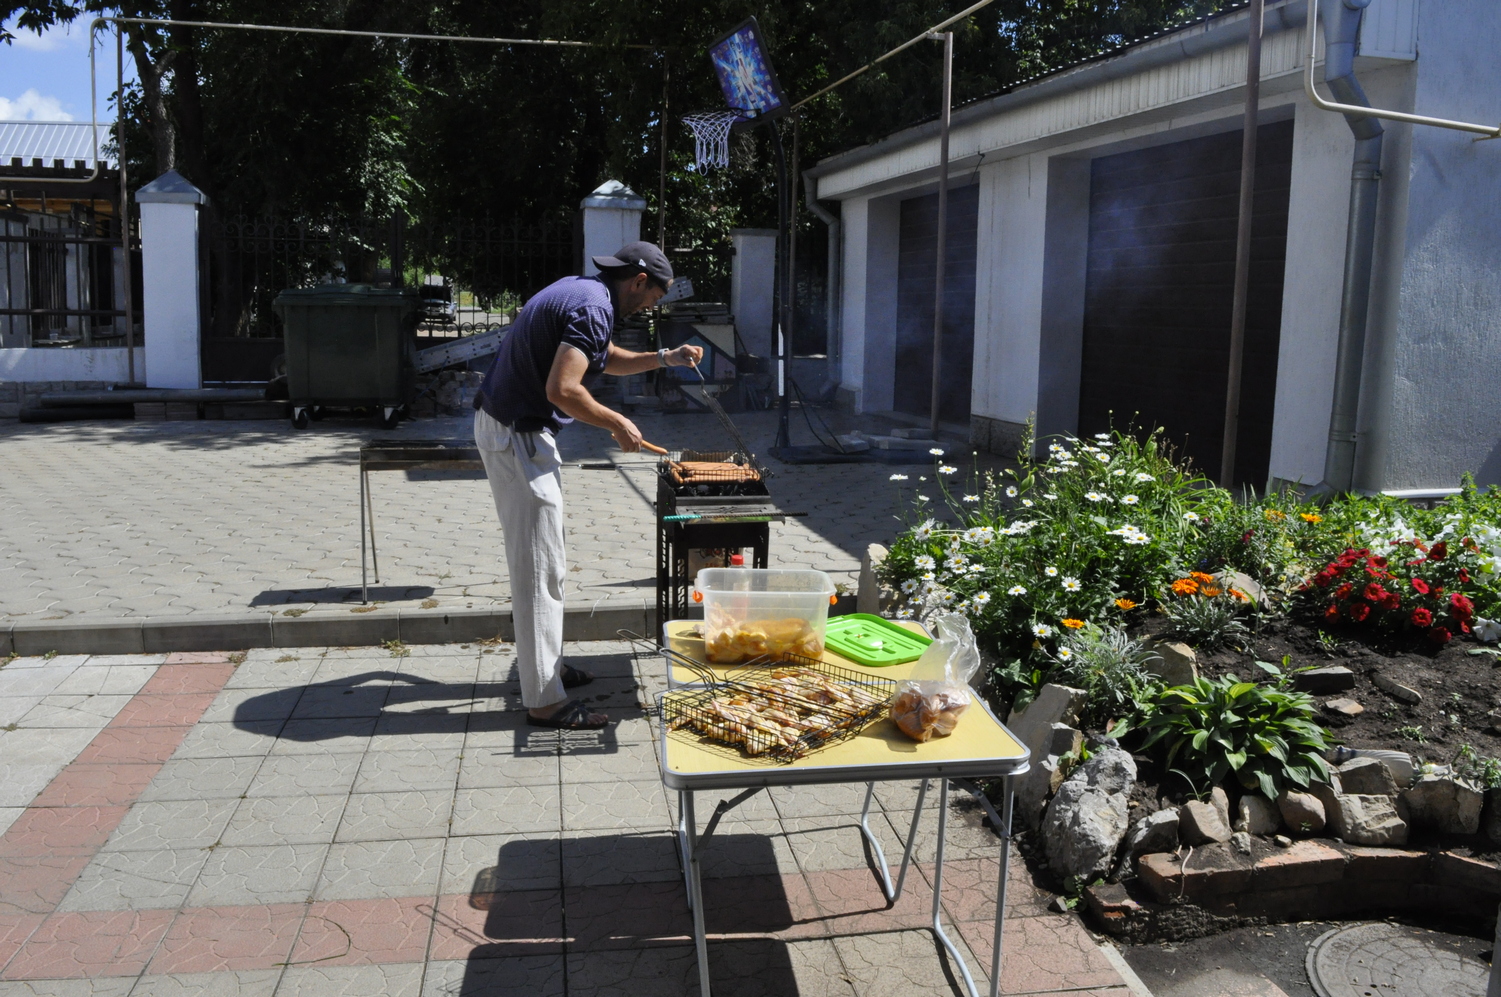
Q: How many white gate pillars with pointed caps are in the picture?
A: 2